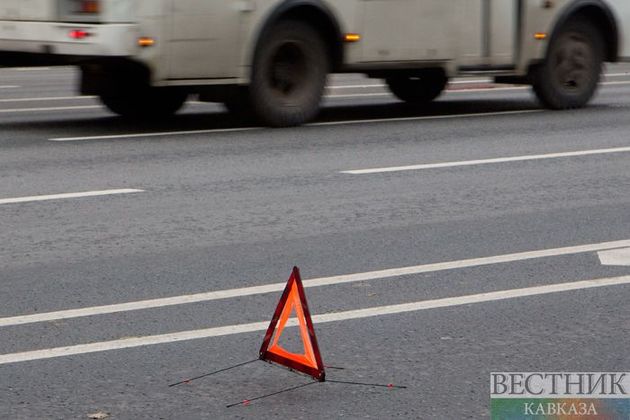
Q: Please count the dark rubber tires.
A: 4